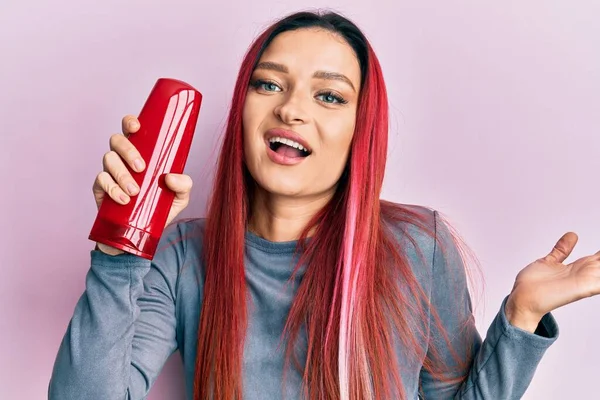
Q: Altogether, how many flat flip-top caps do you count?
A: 1